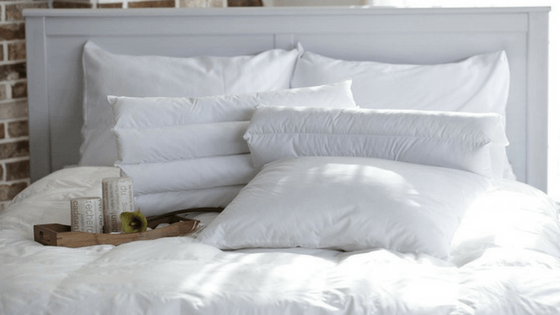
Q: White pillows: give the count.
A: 5